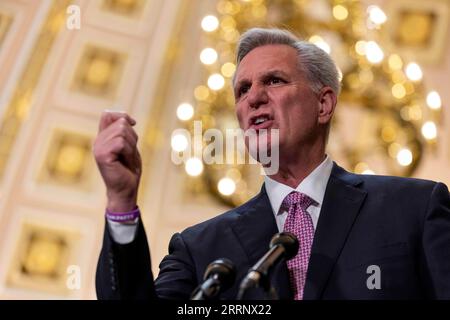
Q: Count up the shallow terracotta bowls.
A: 0